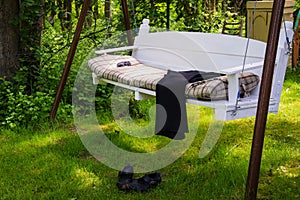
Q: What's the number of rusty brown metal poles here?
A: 3